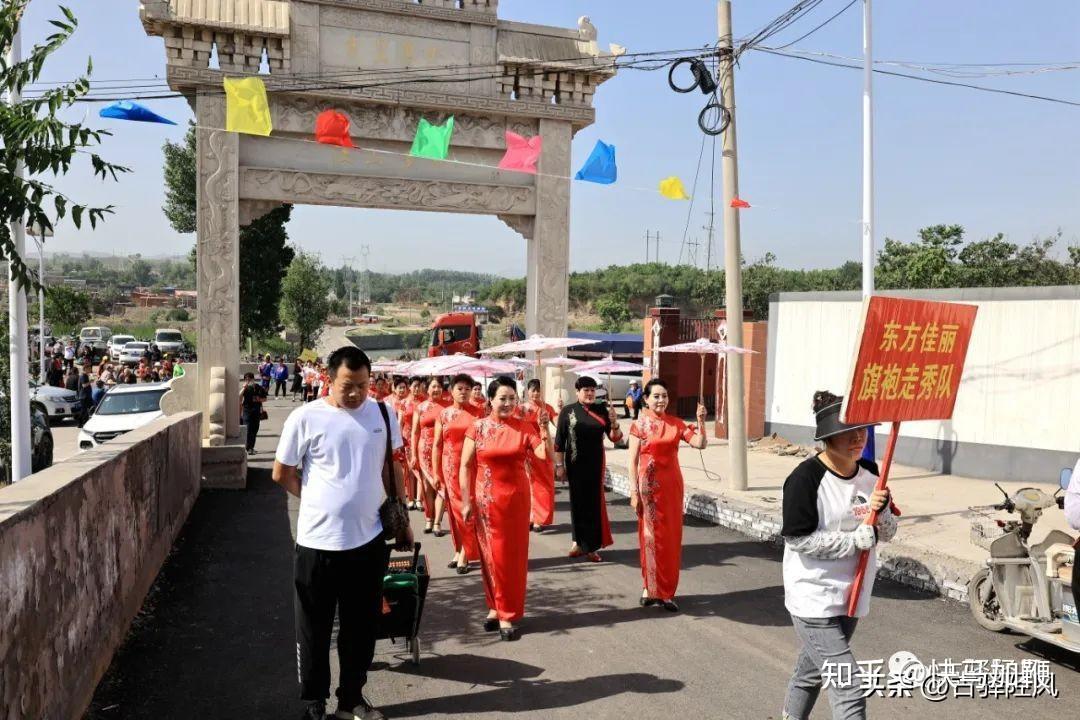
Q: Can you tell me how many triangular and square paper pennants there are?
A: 8